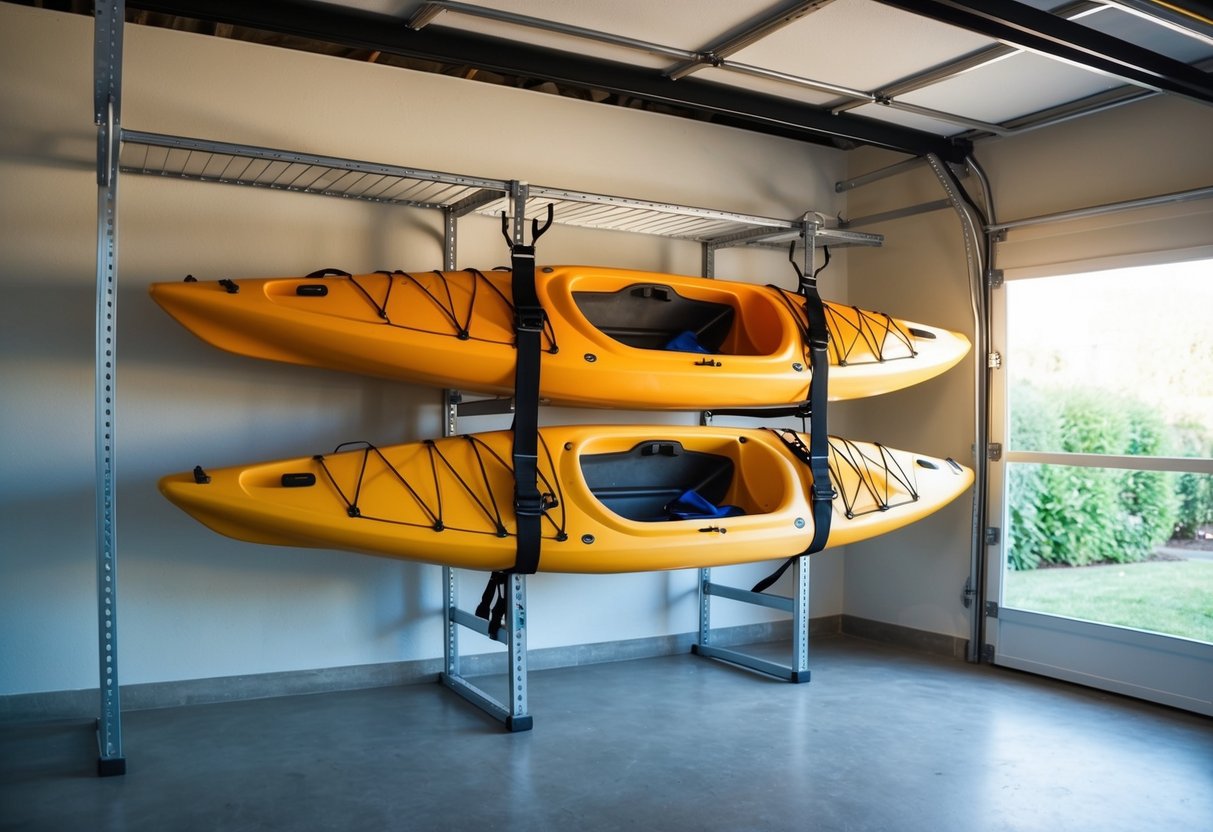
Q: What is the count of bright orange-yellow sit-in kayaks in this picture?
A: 2